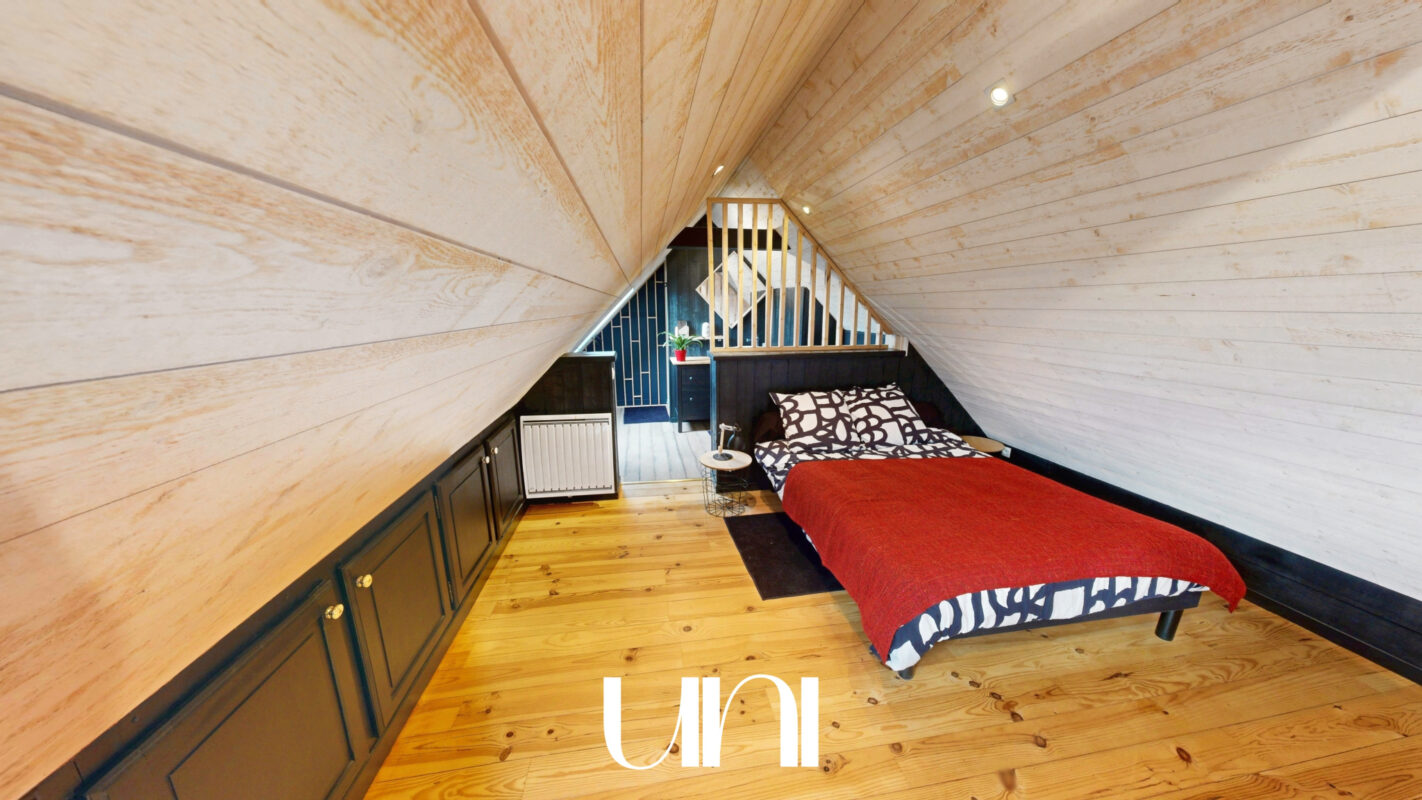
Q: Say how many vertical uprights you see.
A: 13